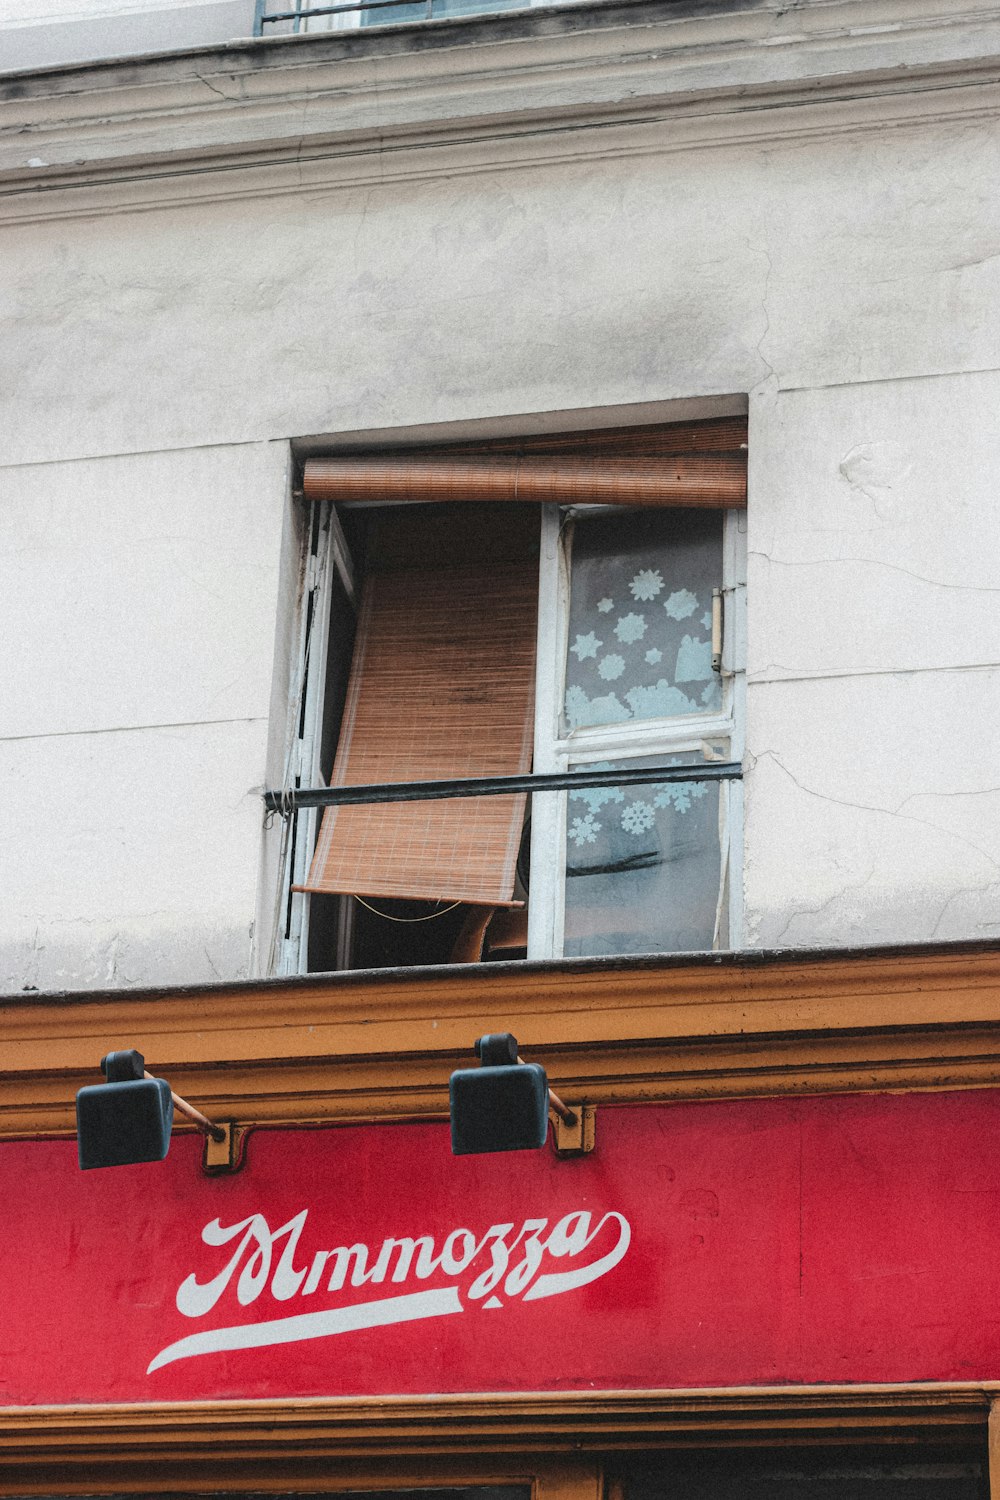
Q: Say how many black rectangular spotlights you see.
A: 2